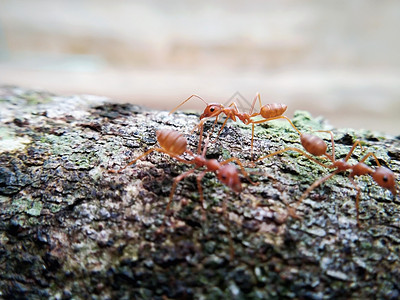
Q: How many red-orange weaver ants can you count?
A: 3